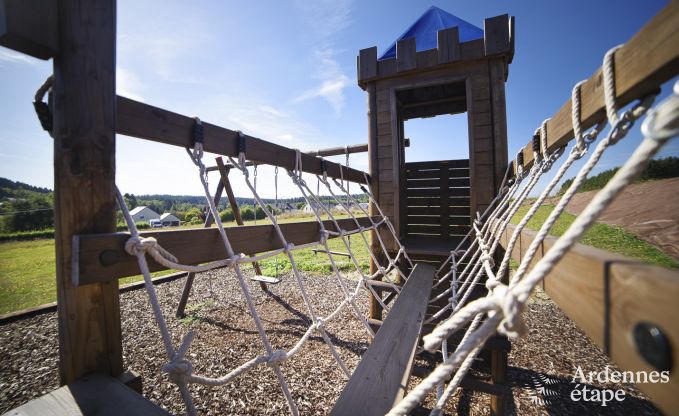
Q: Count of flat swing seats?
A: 2